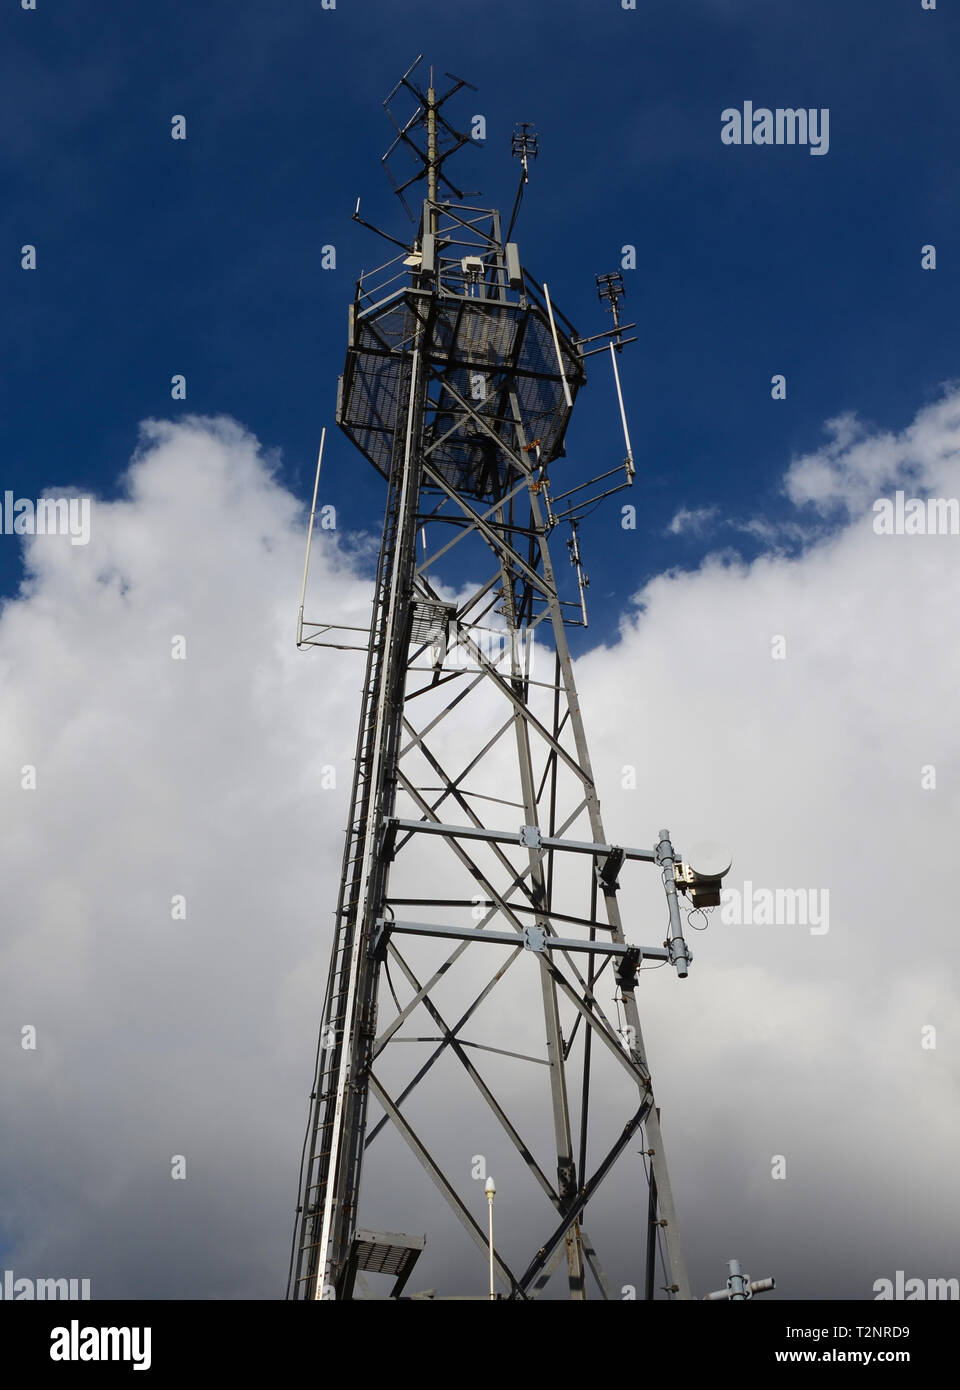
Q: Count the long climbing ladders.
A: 1